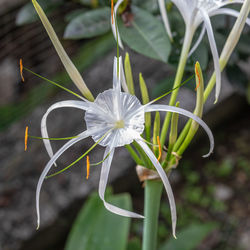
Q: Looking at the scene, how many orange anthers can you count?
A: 6